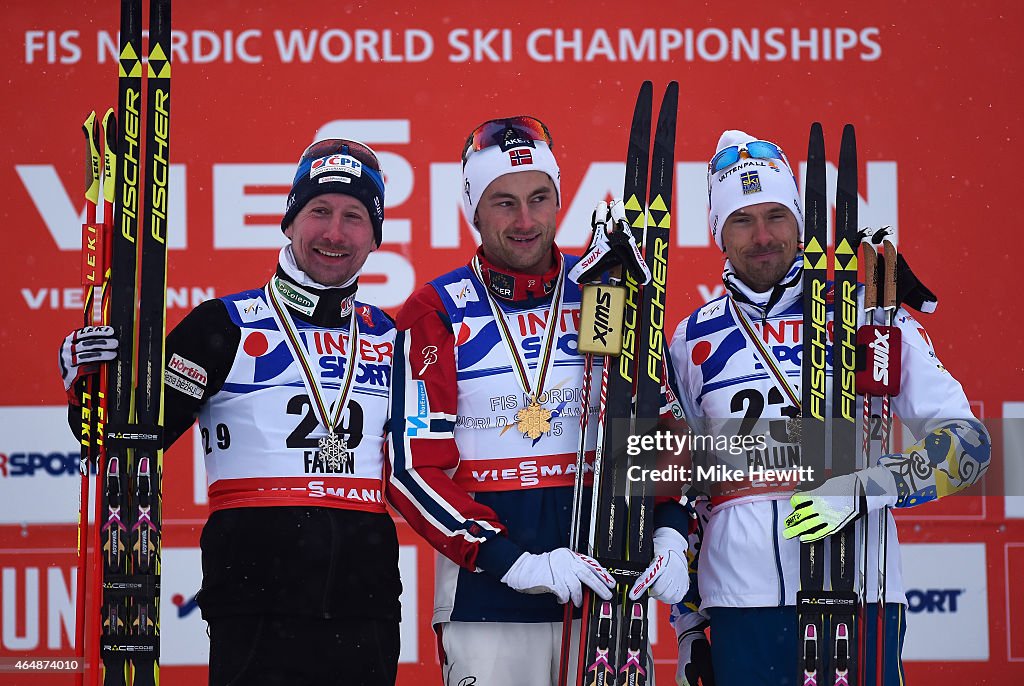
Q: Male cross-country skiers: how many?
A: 3